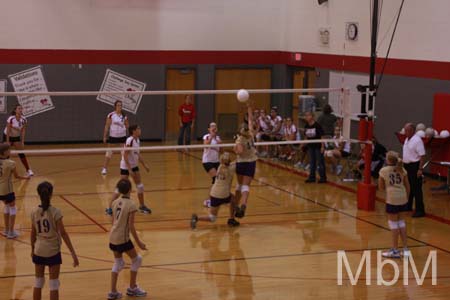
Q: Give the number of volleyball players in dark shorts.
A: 10